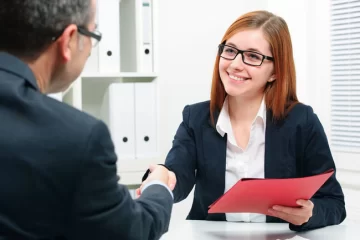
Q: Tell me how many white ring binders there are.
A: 4